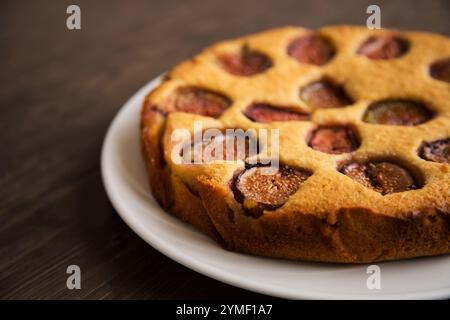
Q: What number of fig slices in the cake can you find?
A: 13